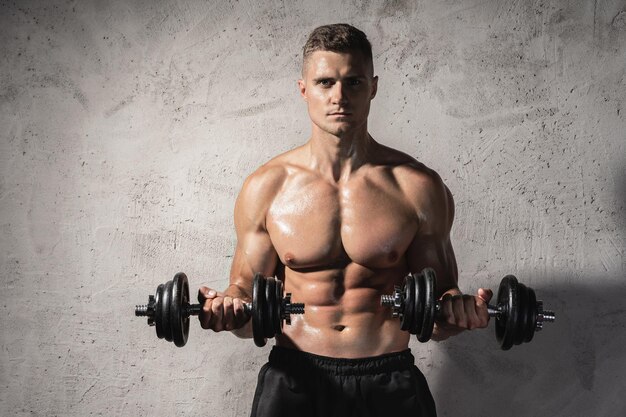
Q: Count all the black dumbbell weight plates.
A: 12